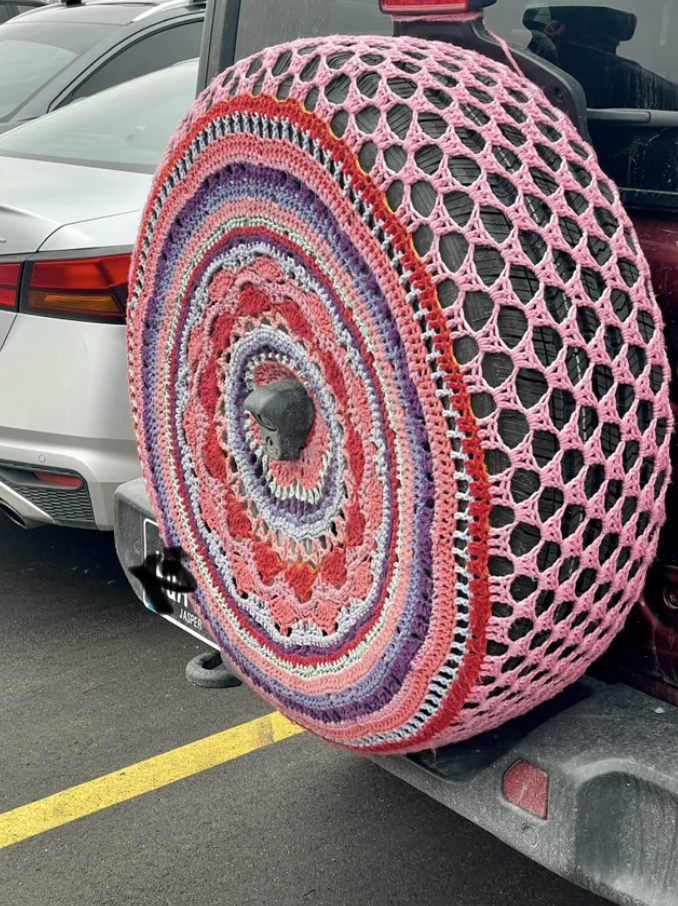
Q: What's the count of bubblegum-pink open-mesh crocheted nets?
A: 1